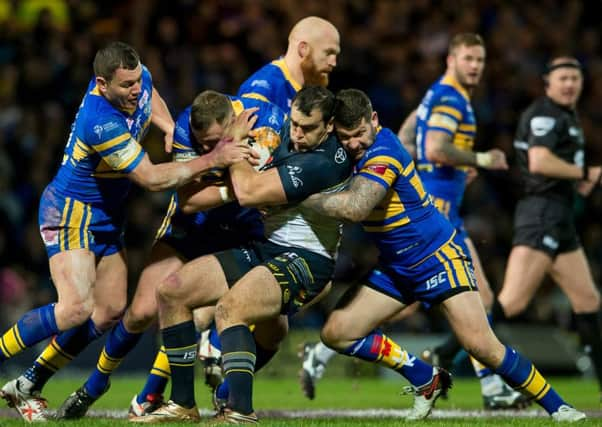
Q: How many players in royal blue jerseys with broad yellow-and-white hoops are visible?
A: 5